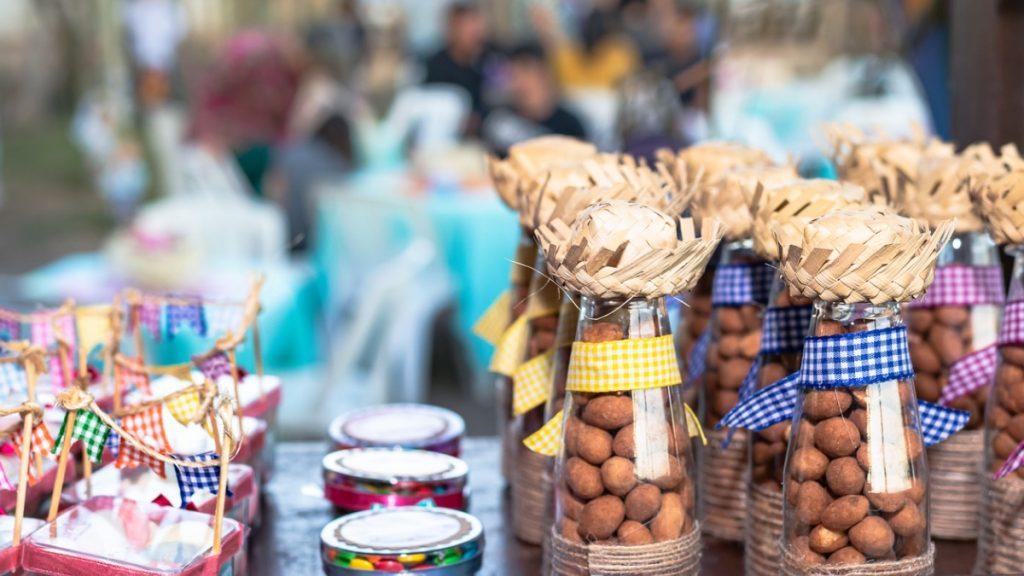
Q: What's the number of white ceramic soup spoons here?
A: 0